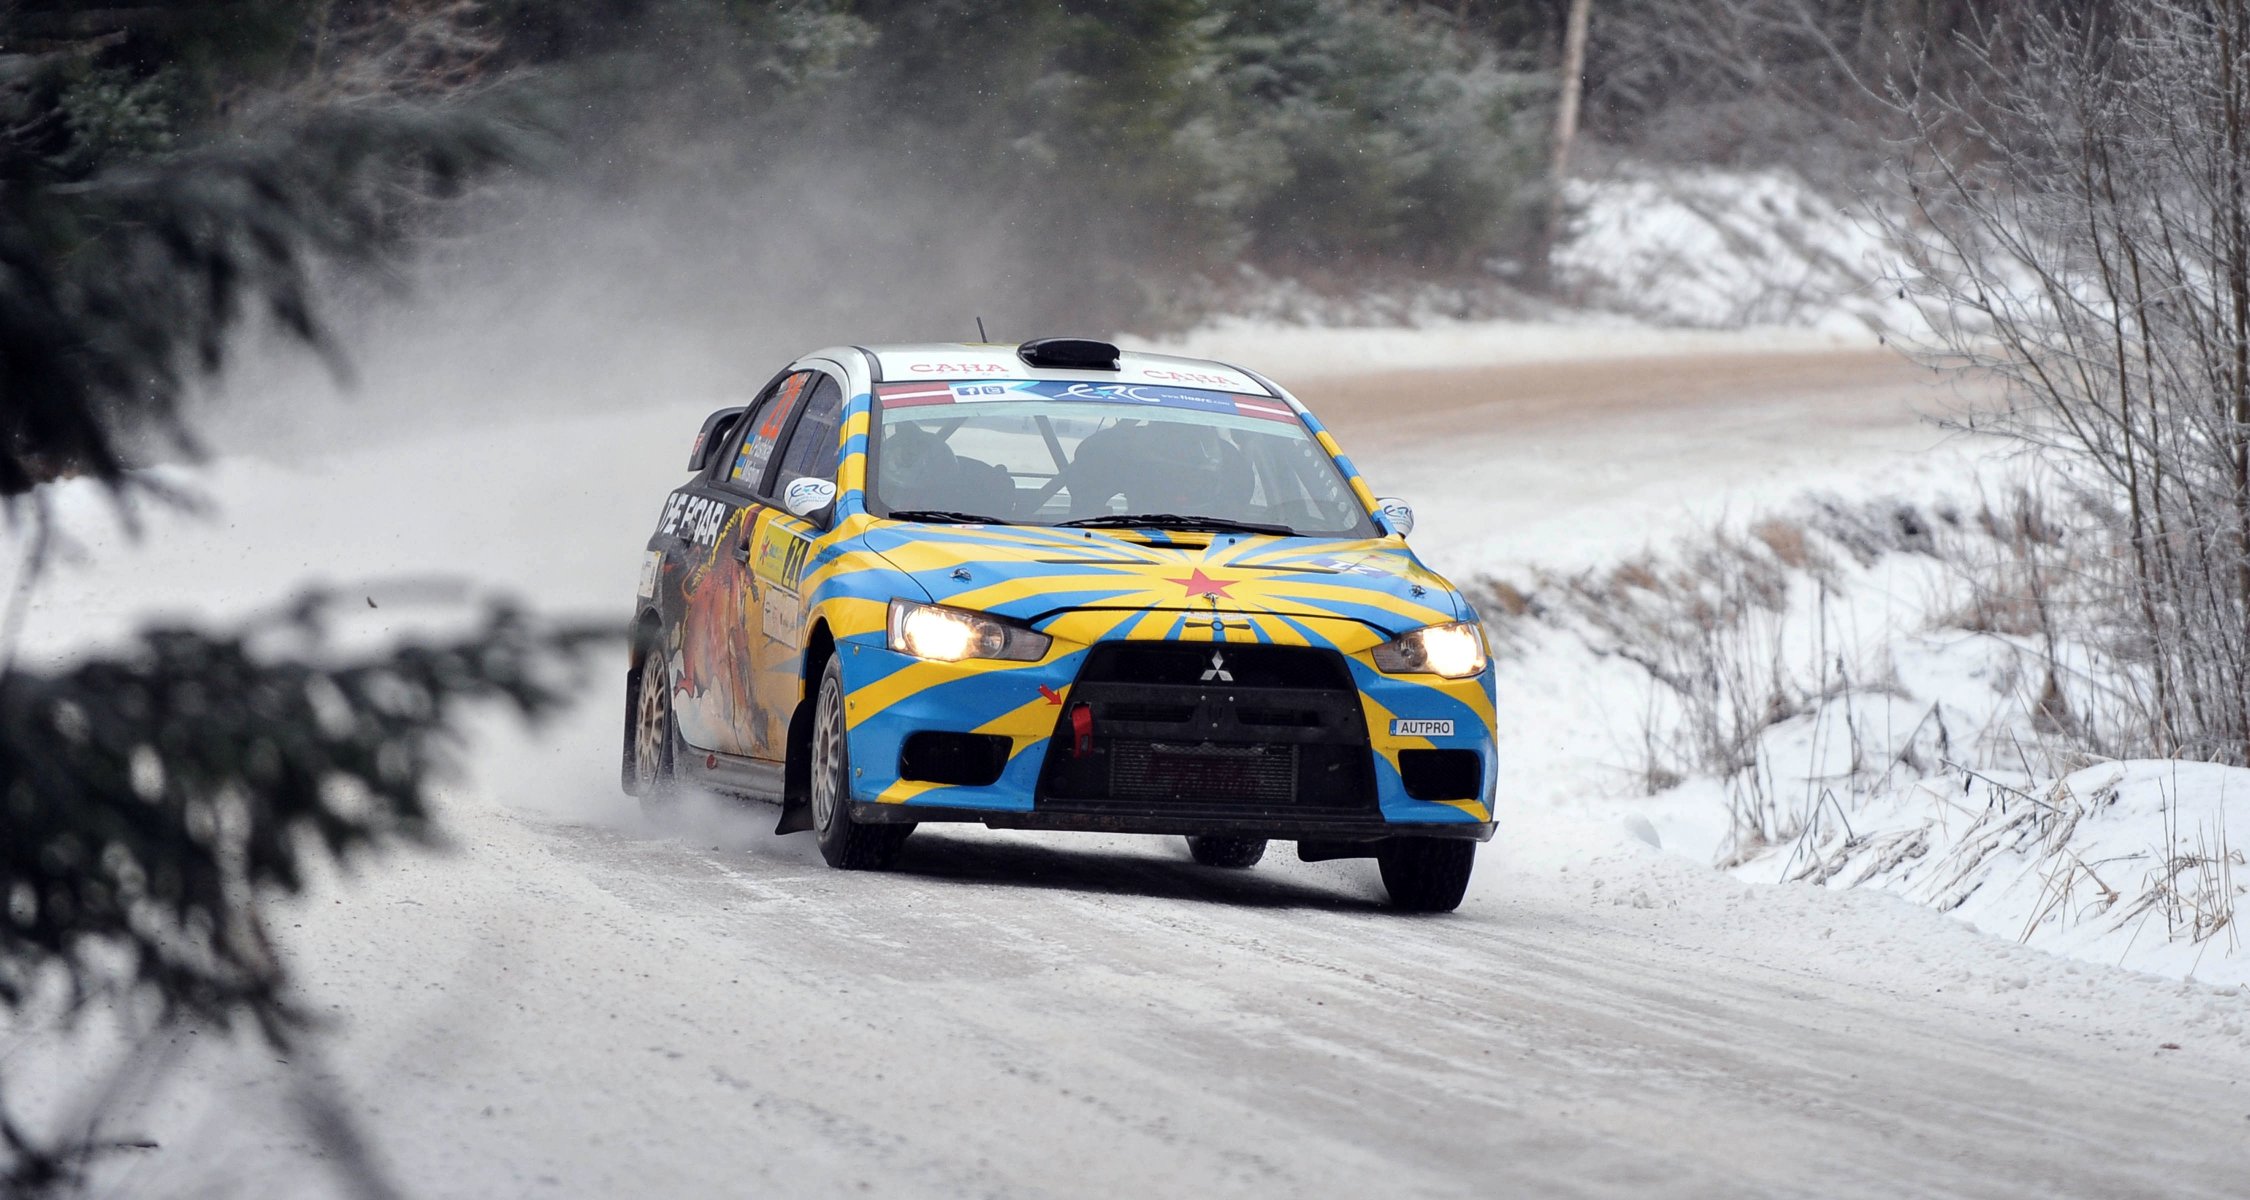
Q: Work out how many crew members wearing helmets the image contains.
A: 2